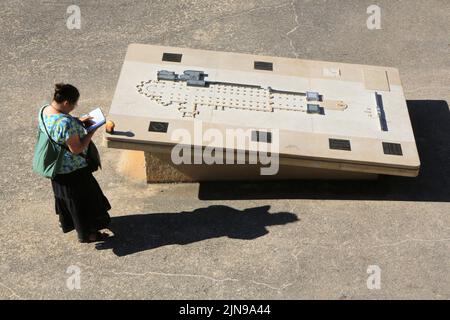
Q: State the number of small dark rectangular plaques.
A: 6